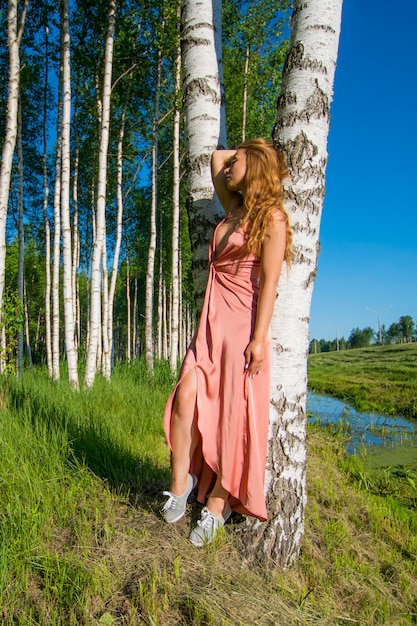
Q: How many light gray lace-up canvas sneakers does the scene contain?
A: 2